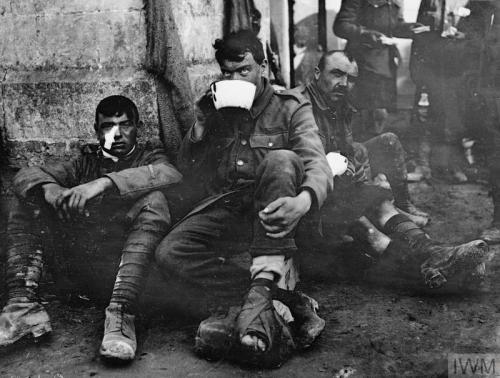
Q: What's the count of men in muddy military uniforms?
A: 3